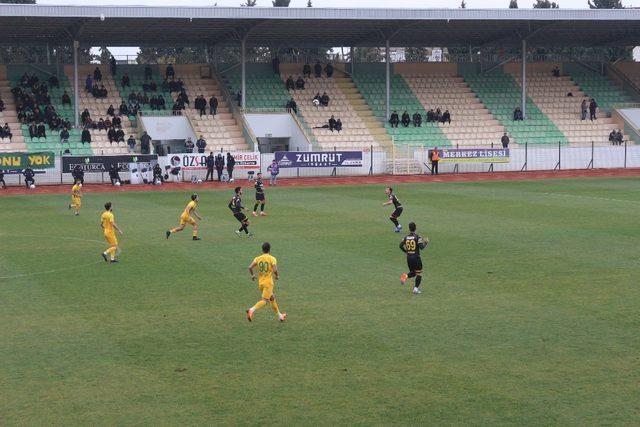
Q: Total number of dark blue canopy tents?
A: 0